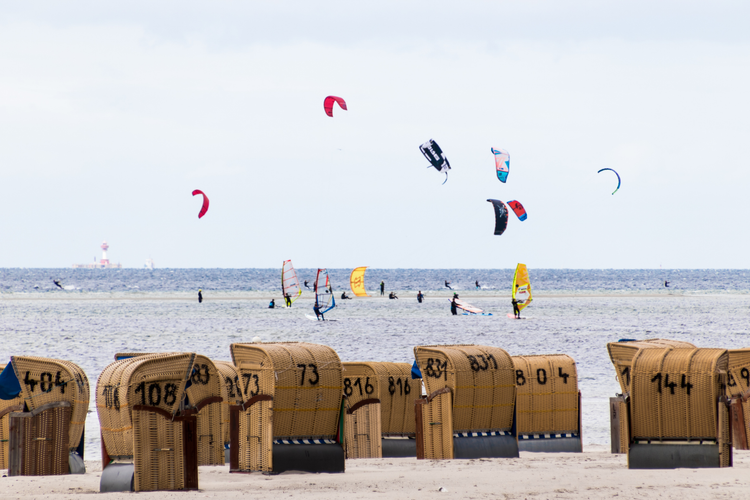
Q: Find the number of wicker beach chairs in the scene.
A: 12